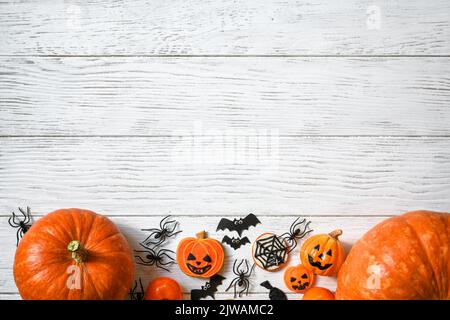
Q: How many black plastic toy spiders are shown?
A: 6